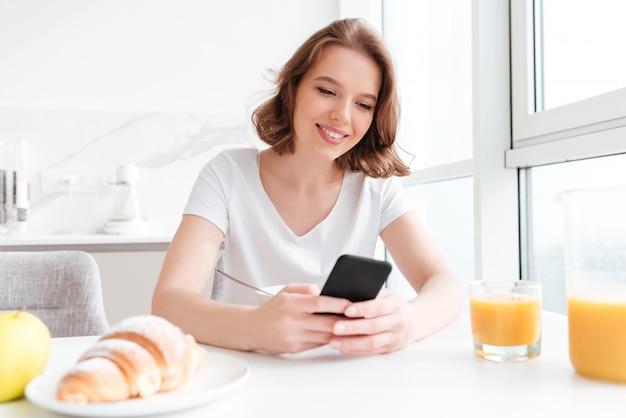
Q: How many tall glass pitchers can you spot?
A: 1